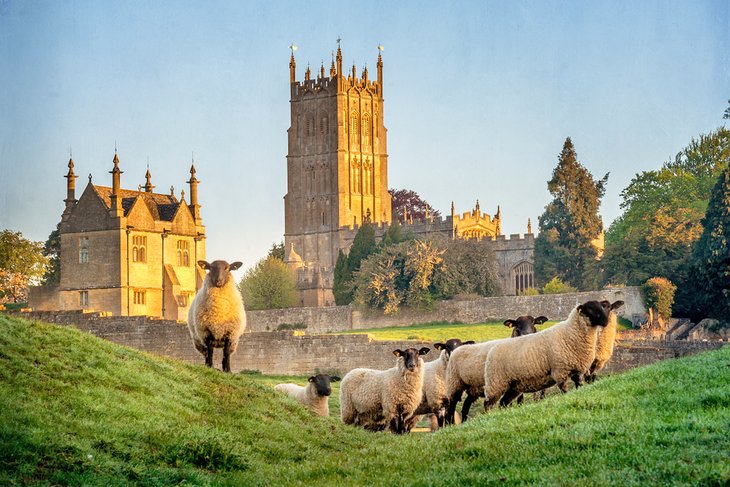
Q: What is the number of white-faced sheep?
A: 0